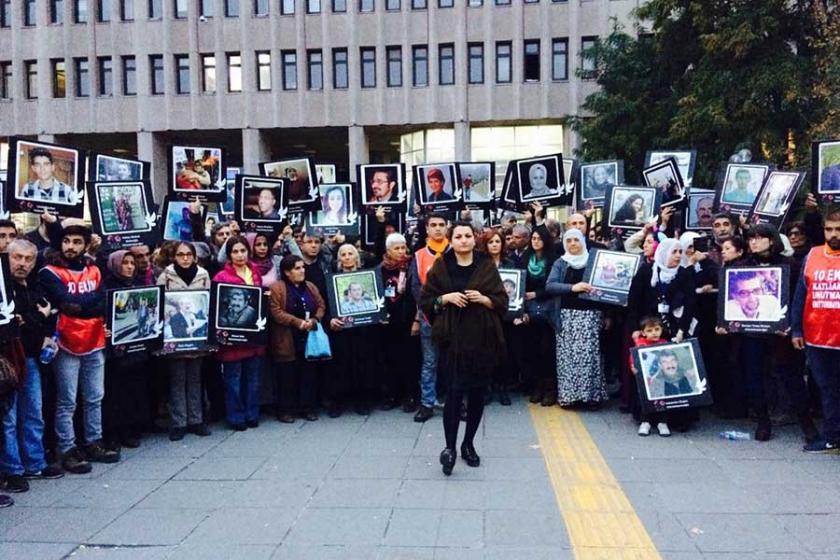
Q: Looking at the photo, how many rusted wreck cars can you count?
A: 0